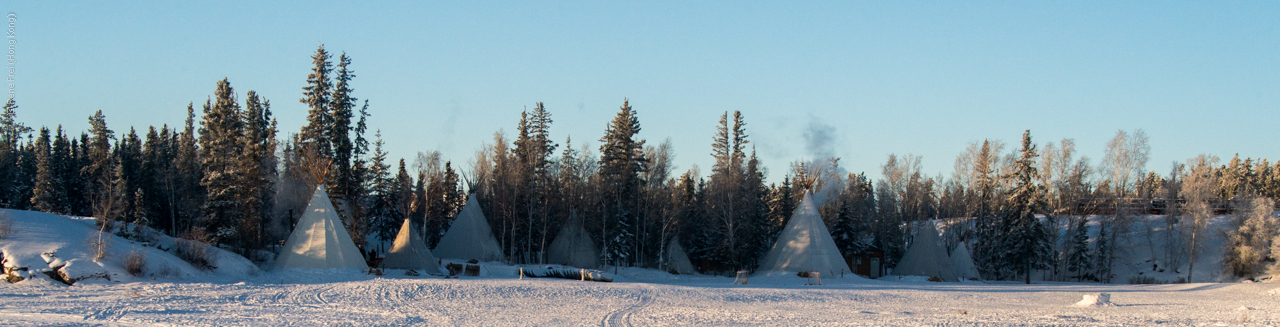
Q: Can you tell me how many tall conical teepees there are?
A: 8